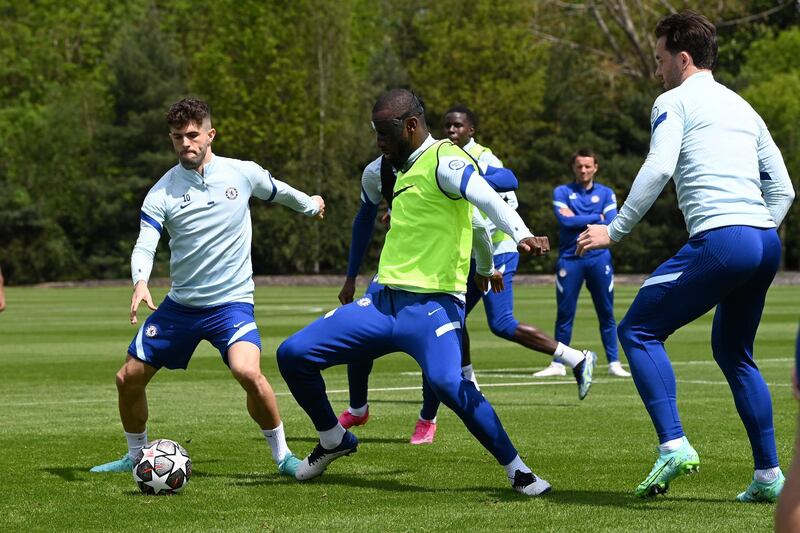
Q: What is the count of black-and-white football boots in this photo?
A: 2